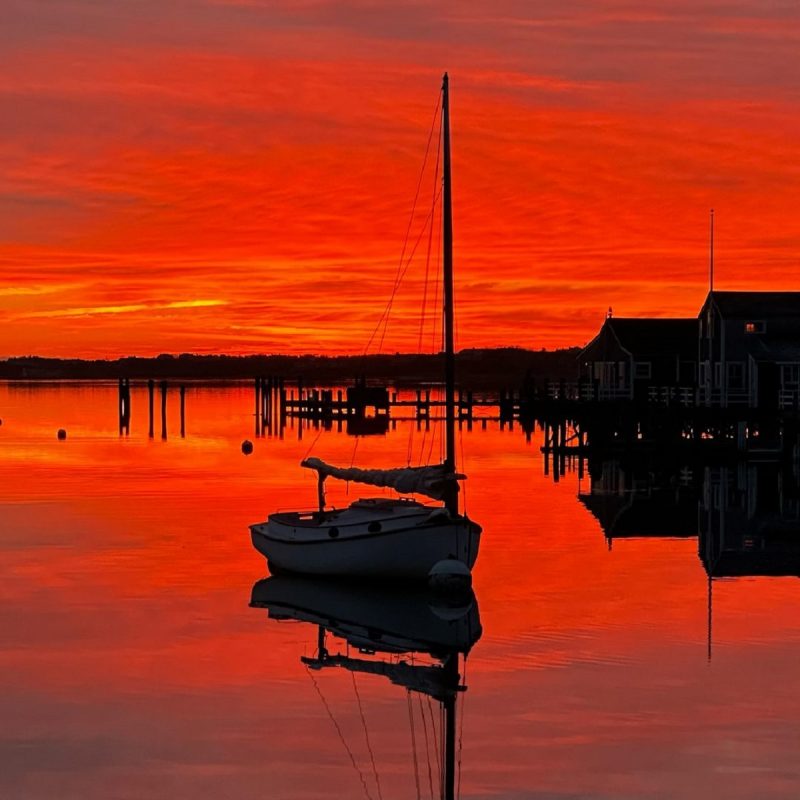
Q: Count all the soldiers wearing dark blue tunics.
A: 0